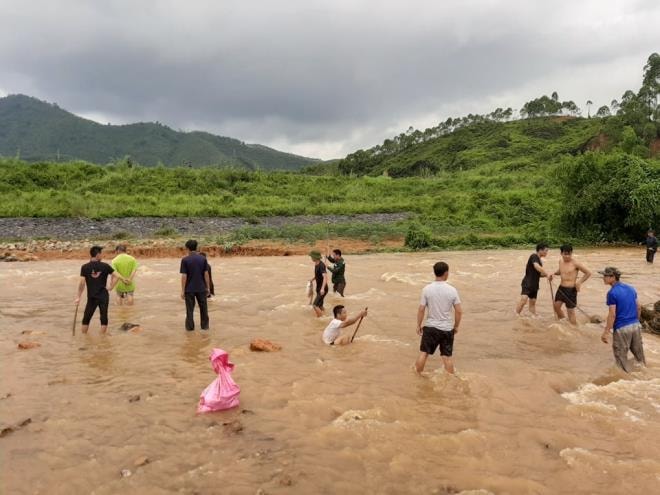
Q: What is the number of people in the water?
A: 12